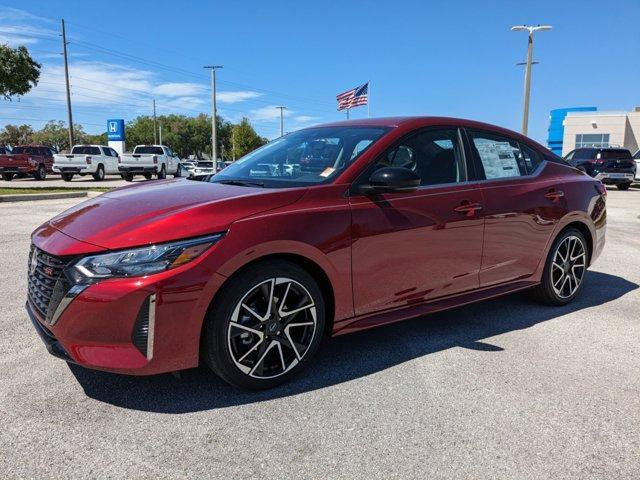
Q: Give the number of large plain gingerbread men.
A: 0